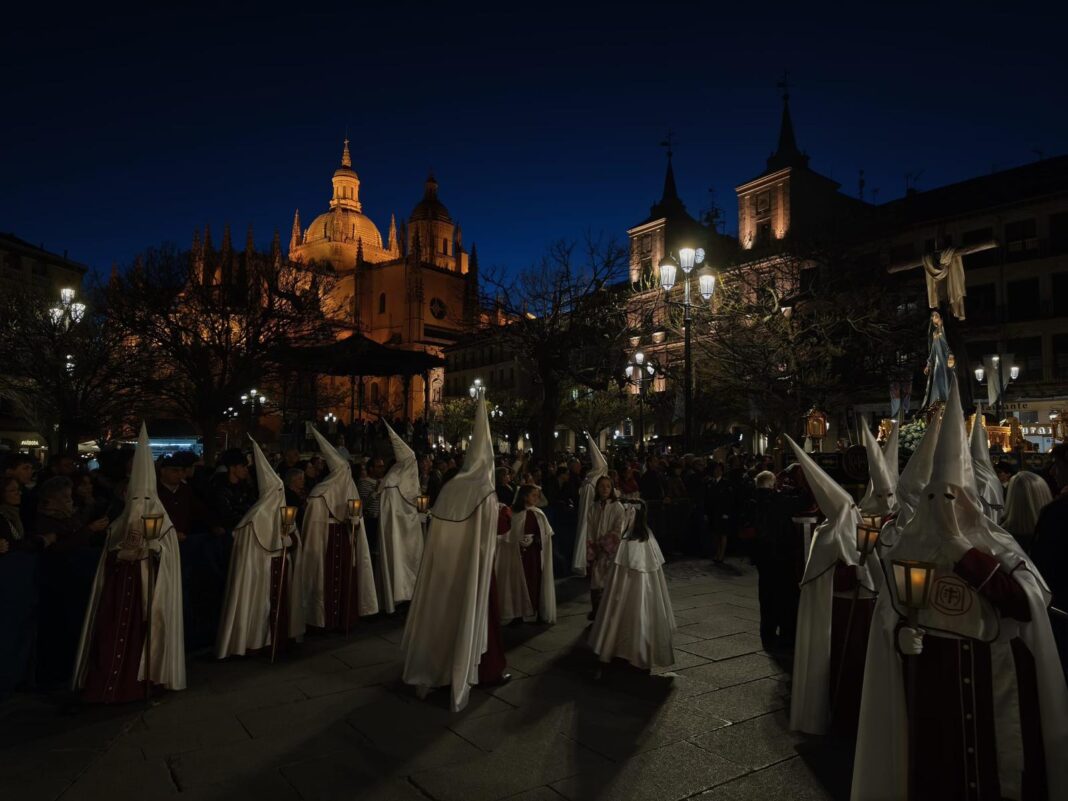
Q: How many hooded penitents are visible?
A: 12